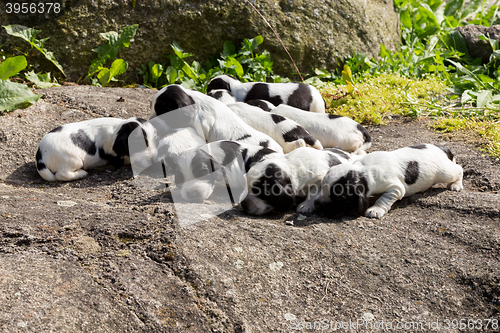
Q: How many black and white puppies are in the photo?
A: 9